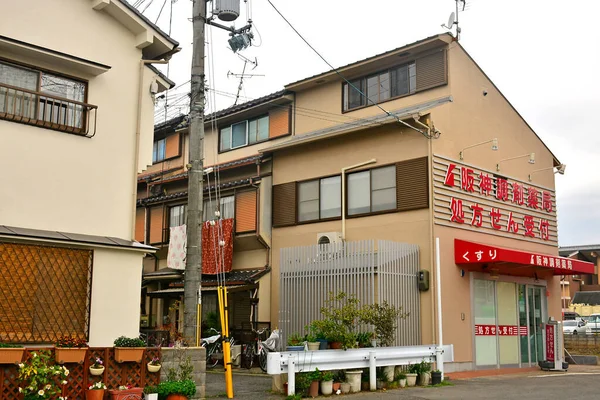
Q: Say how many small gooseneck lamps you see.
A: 3